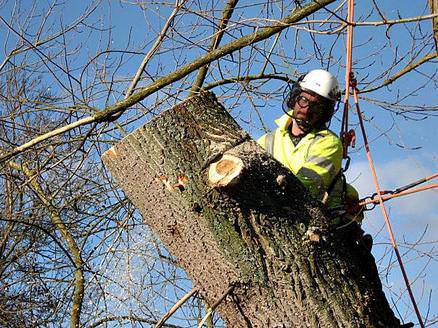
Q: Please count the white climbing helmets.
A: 1